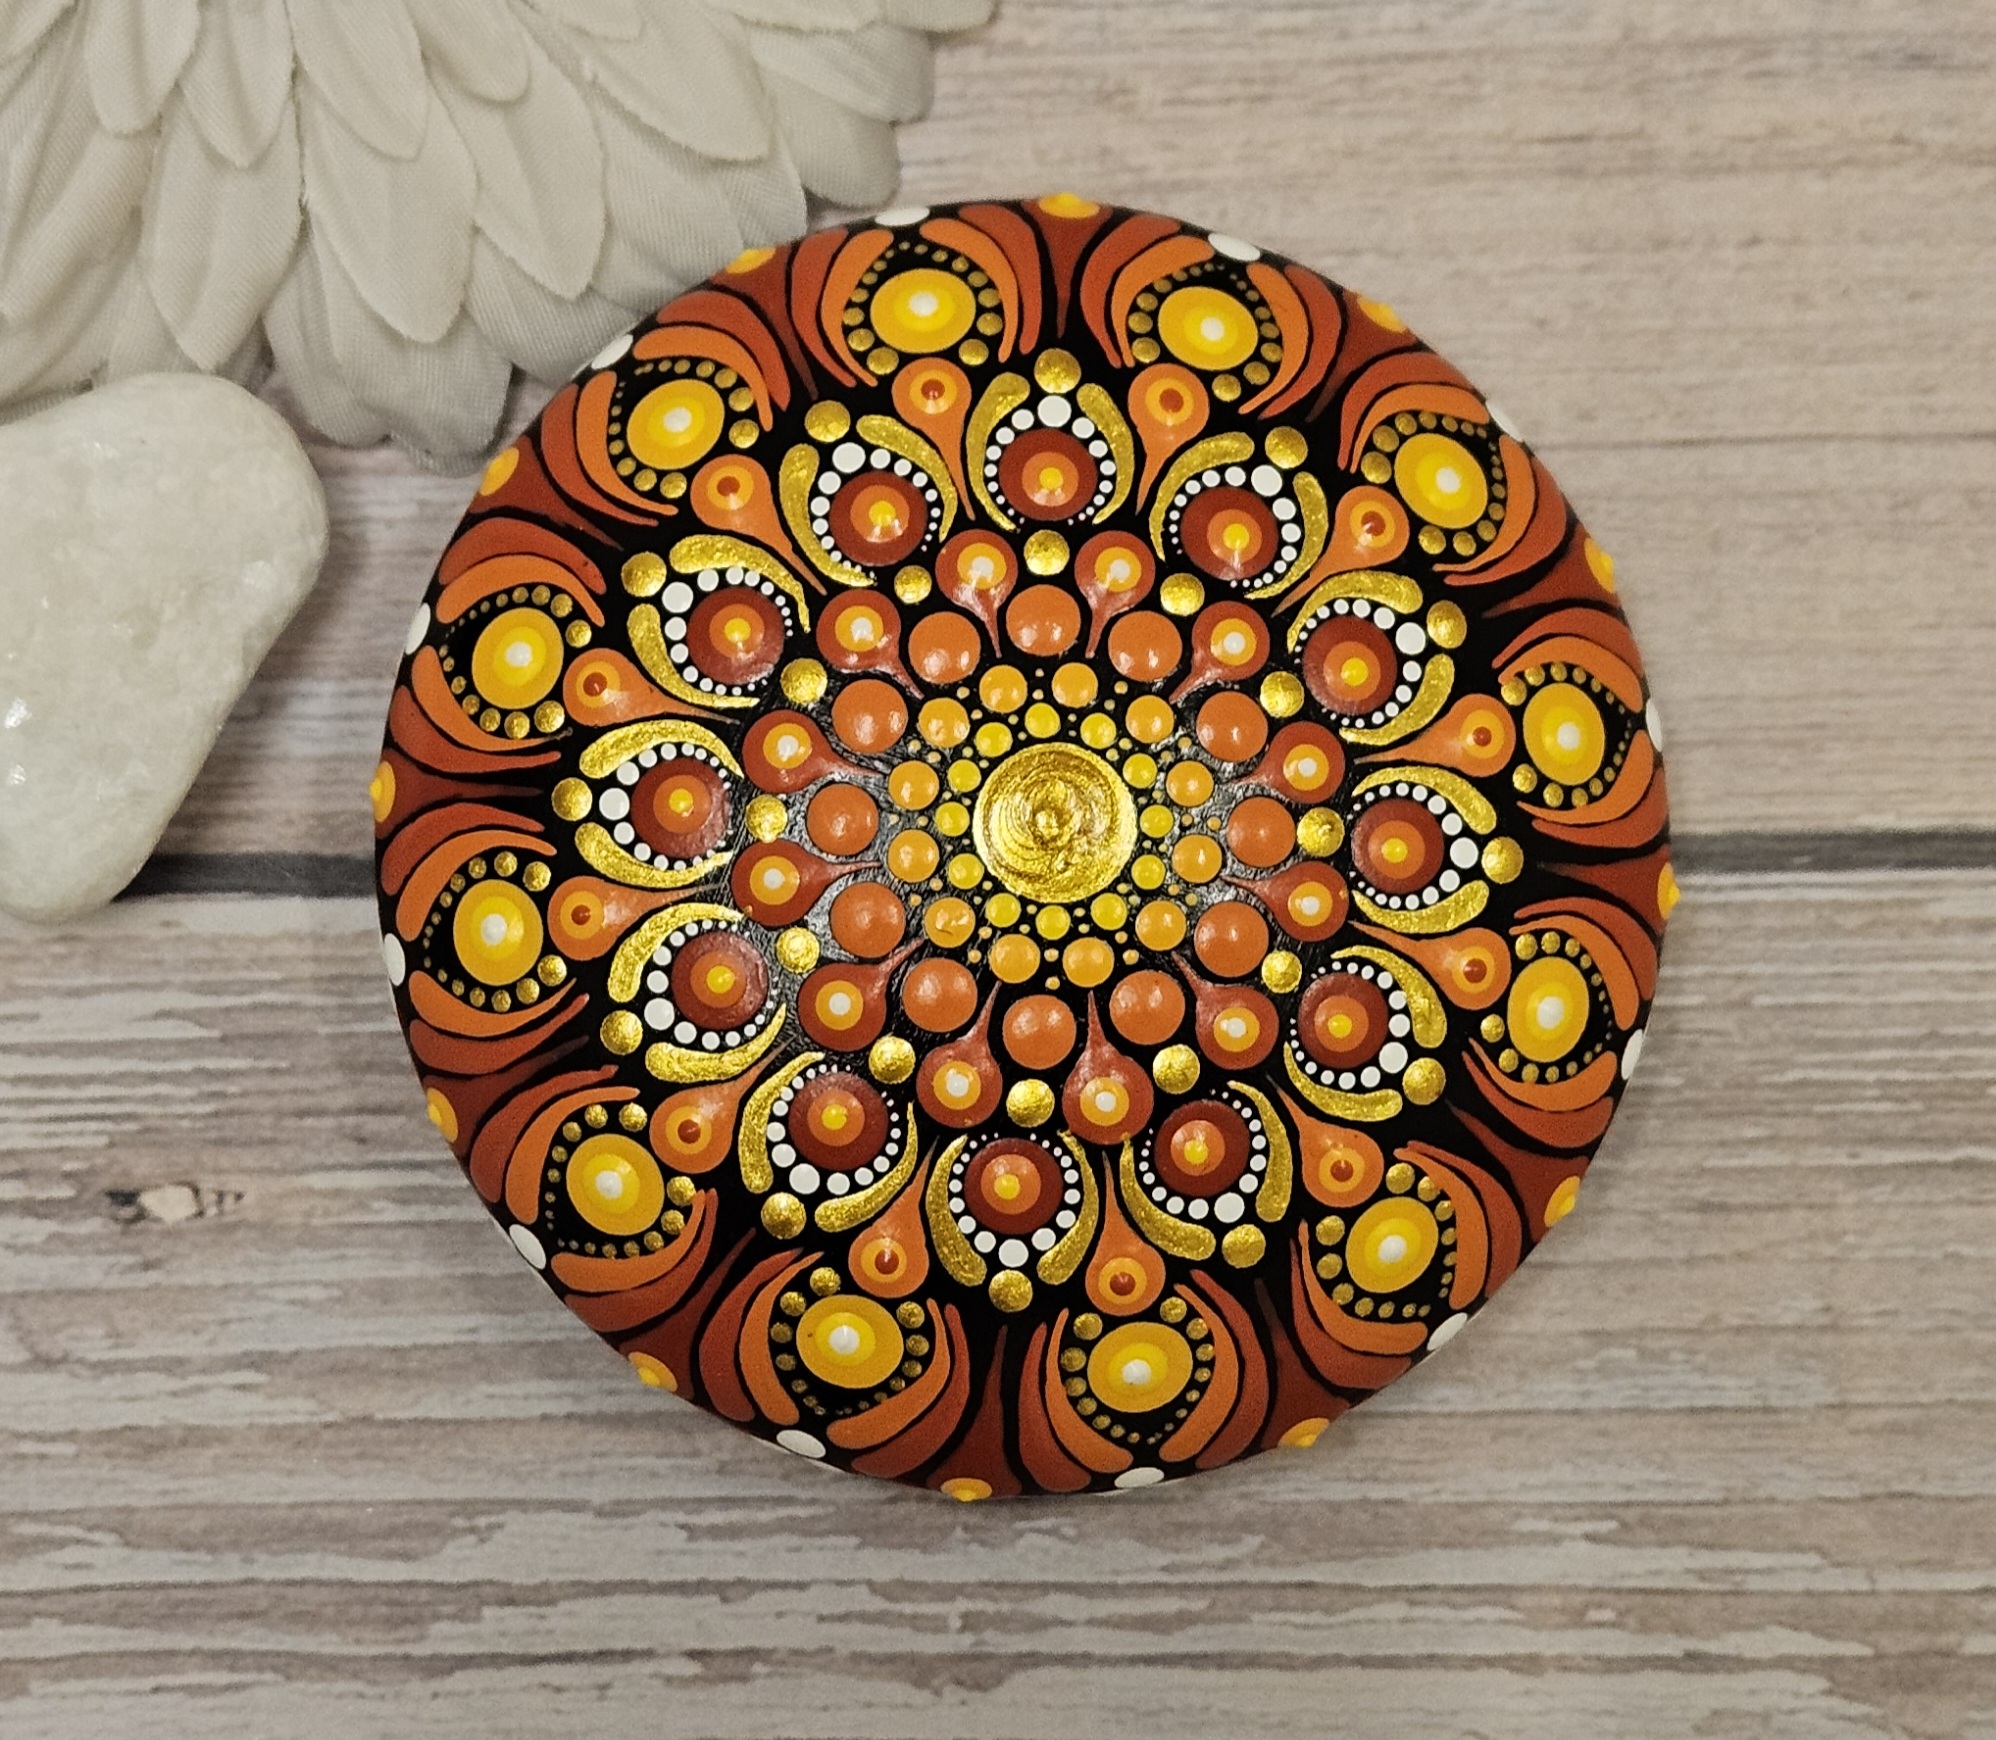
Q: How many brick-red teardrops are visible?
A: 12